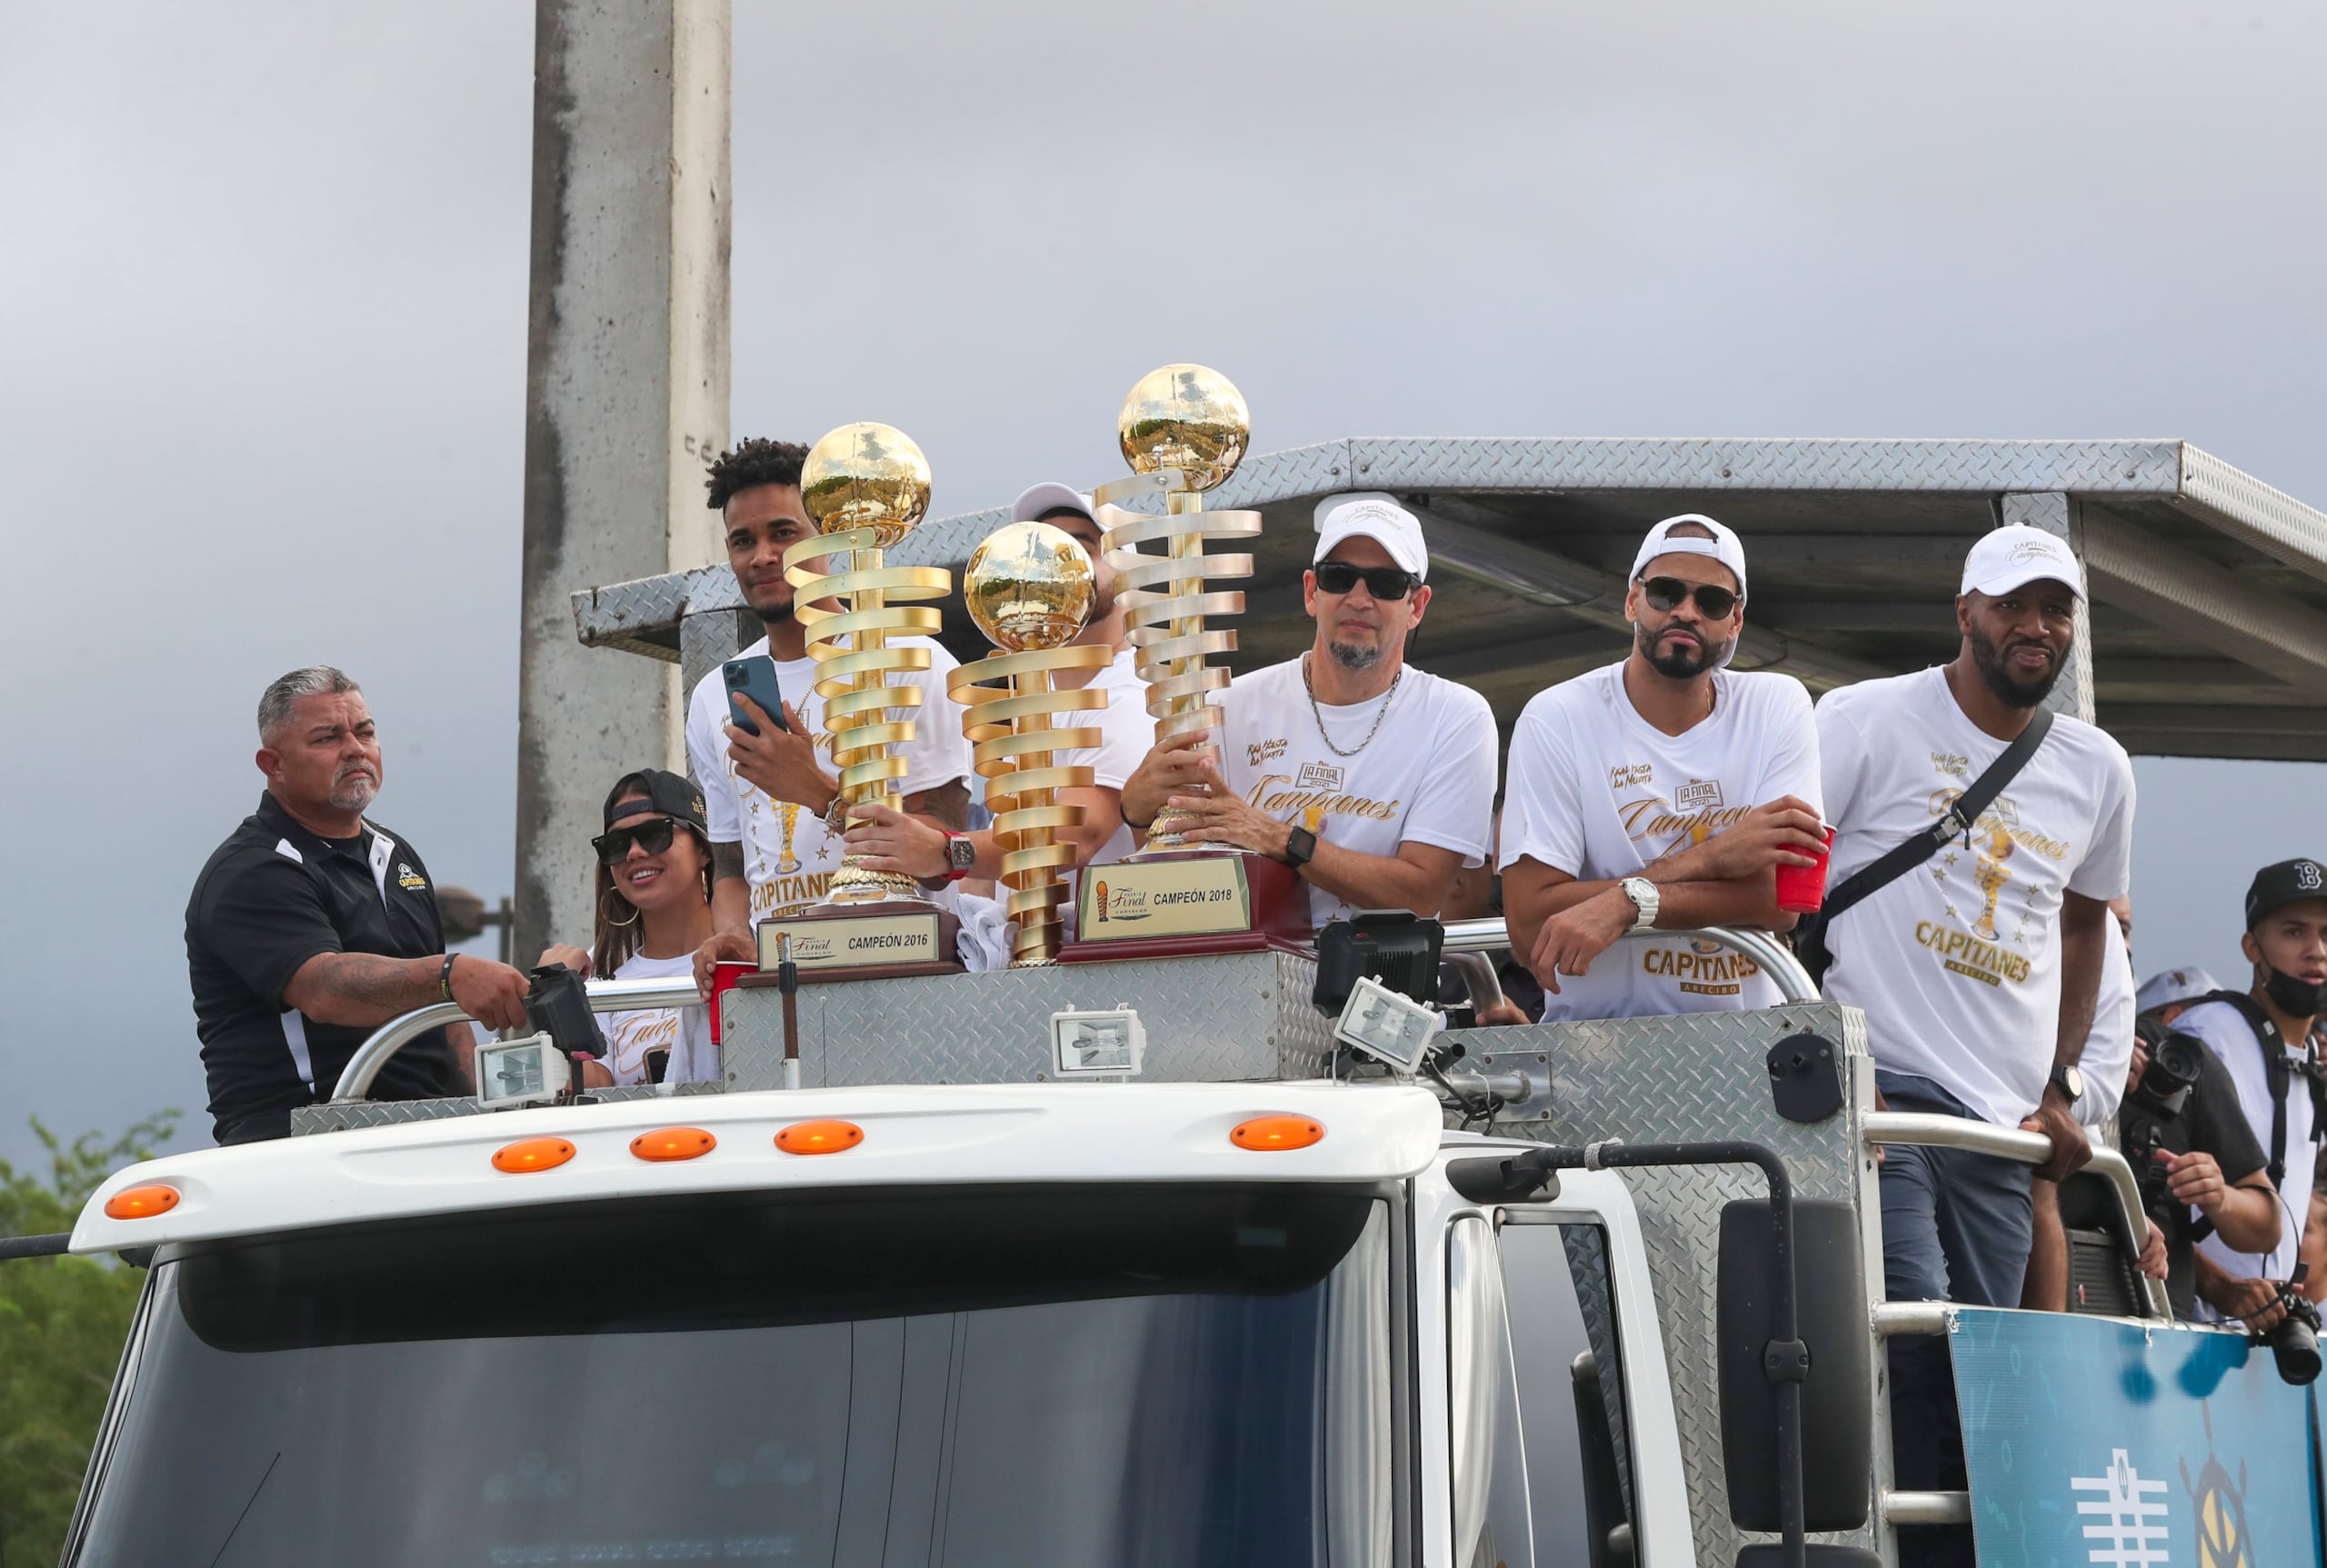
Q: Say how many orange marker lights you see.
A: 5